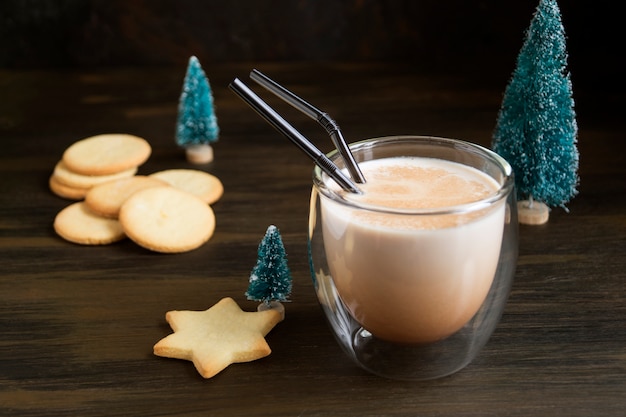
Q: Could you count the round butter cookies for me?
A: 7